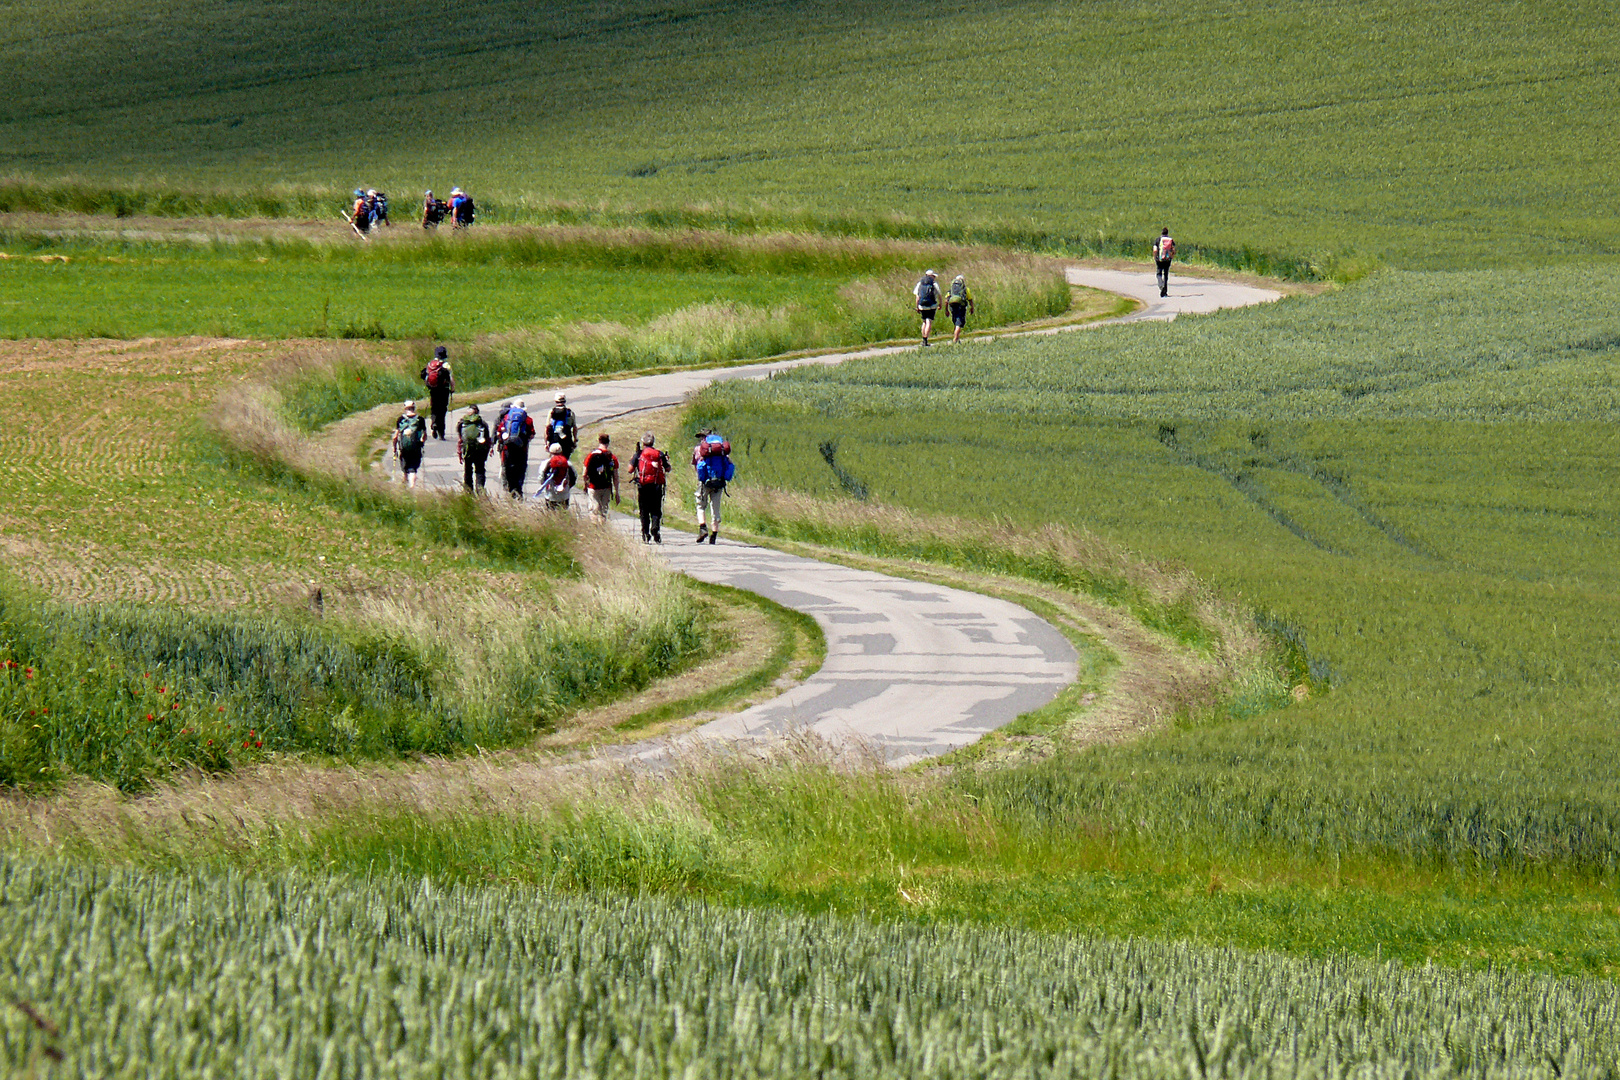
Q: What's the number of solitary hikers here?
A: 1